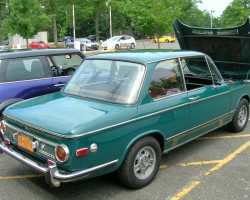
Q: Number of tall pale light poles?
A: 3